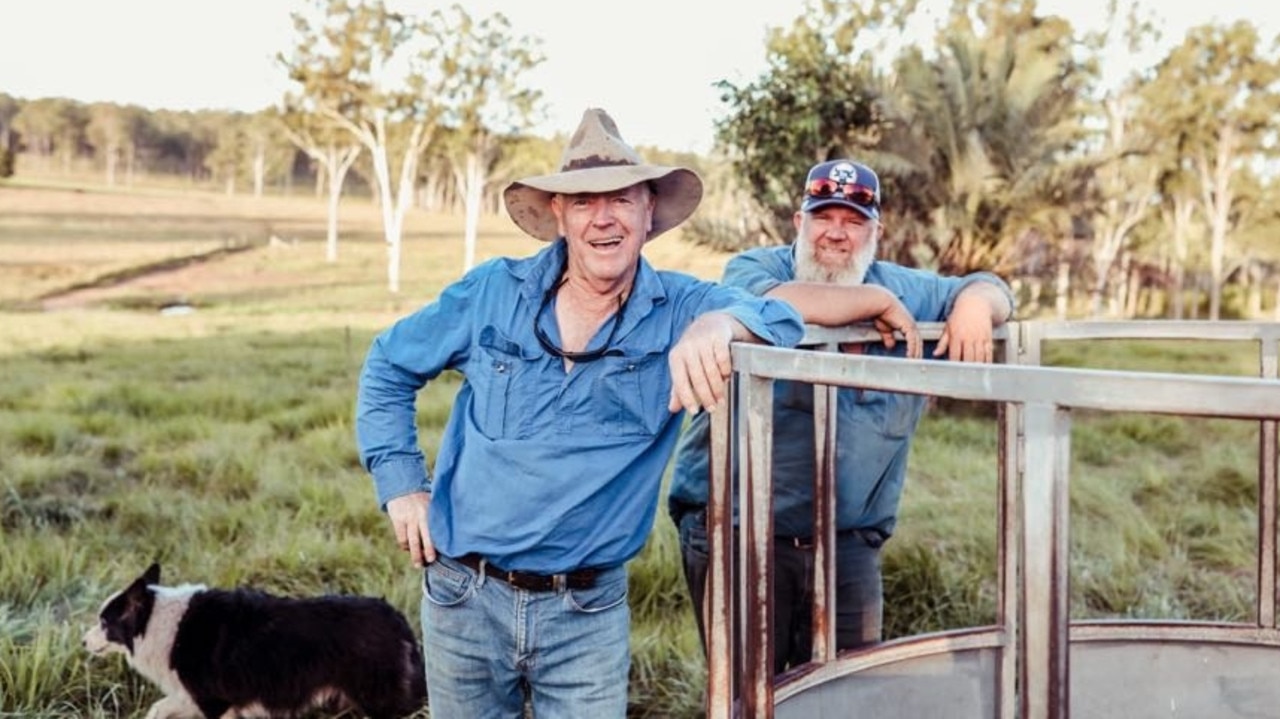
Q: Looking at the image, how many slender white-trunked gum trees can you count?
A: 3